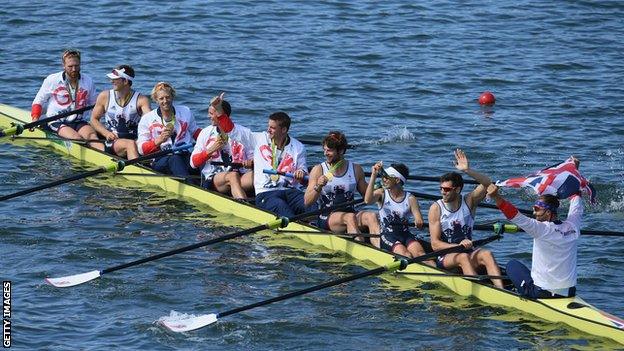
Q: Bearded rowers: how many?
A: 1